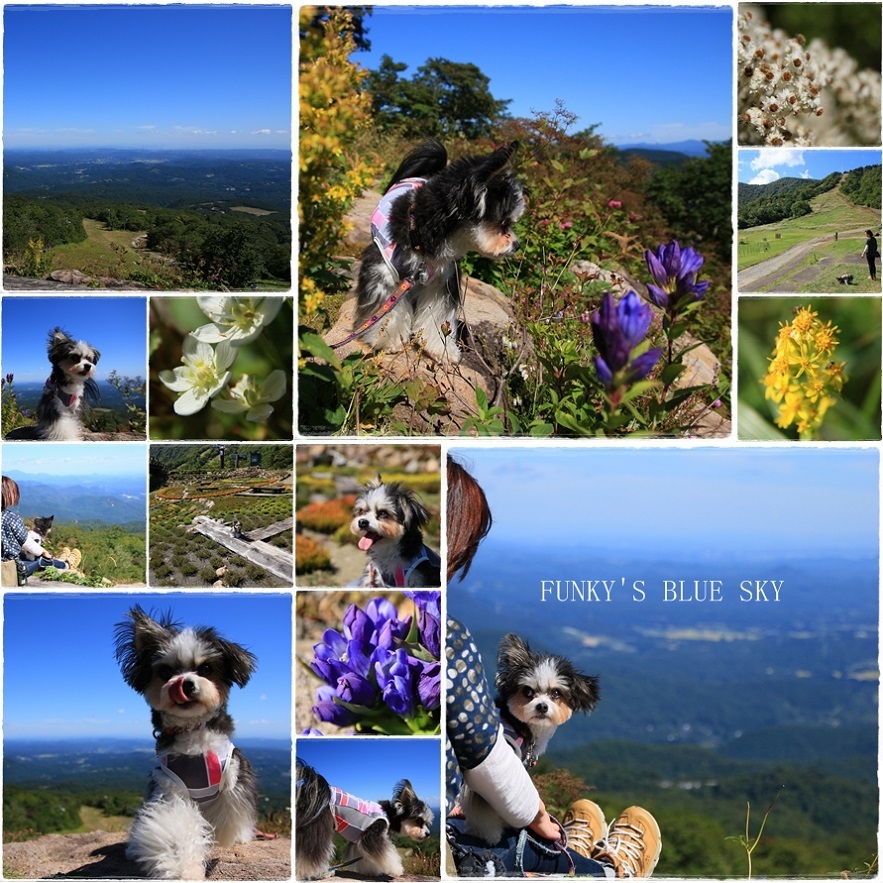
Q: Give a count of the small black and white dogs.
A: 9